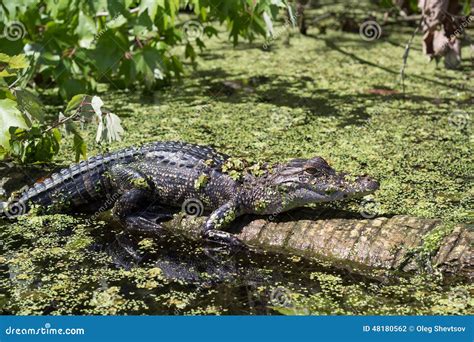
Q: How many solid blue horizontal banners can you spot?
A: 1